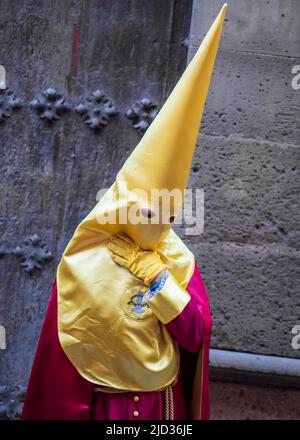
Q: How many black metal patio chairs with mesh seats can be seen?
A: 0